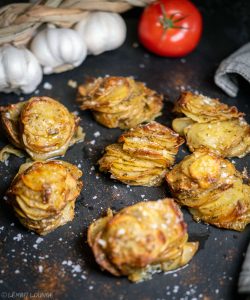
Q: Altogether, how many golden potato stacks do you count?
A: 7